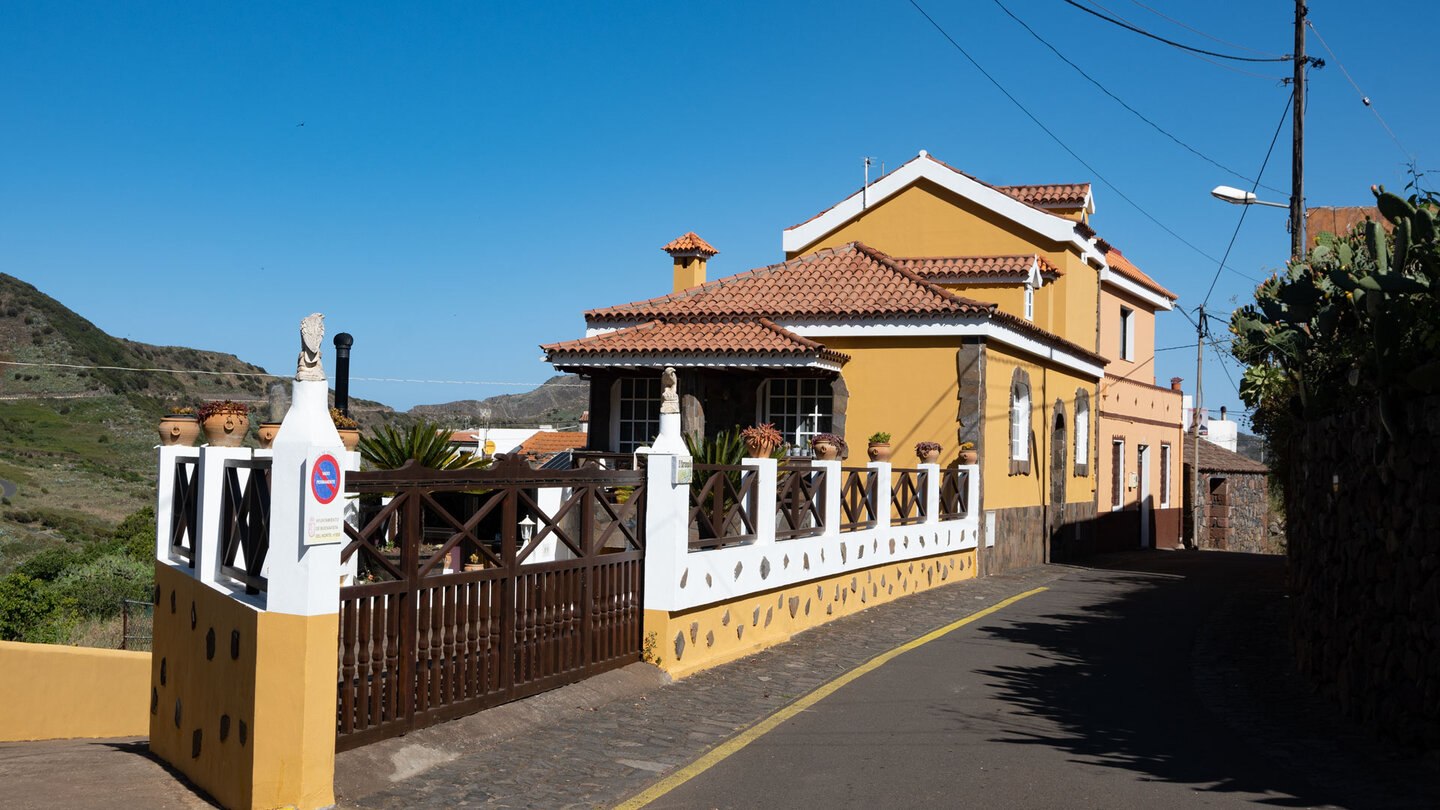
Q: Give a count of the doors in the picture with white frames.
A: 1